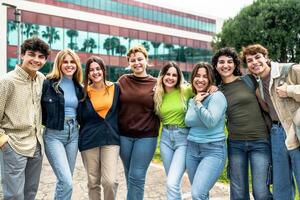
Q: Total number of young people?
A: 8